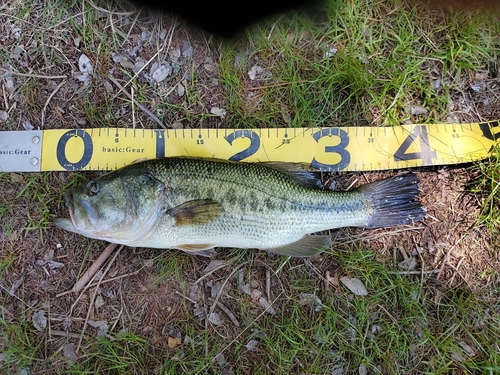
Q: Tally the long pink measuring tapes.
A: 0